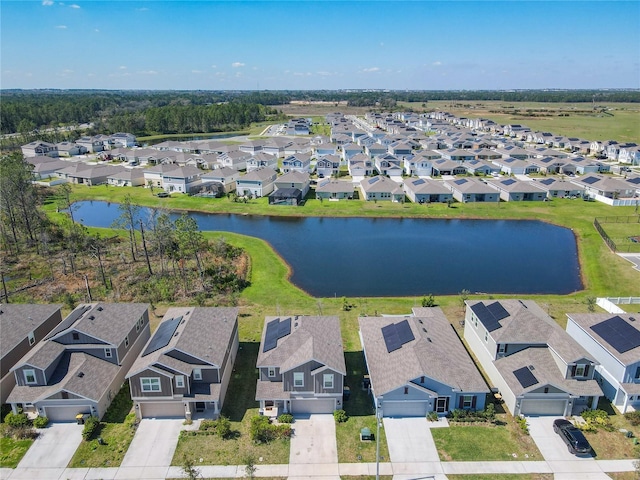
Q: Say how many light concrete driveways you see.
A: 5